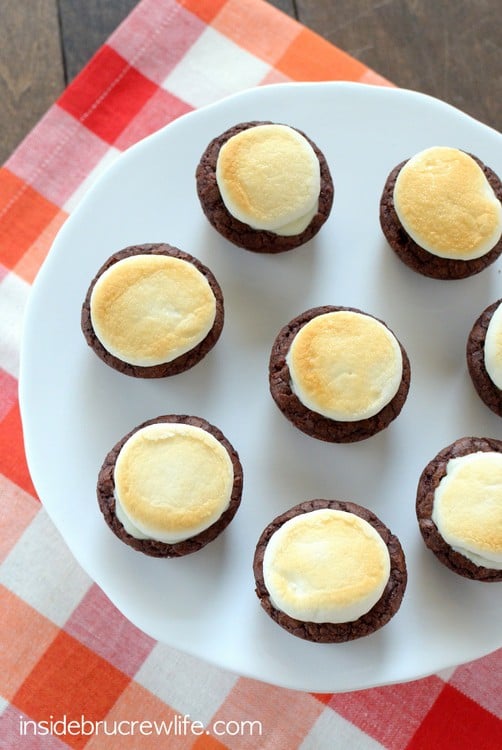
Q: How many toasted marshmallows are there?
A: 8